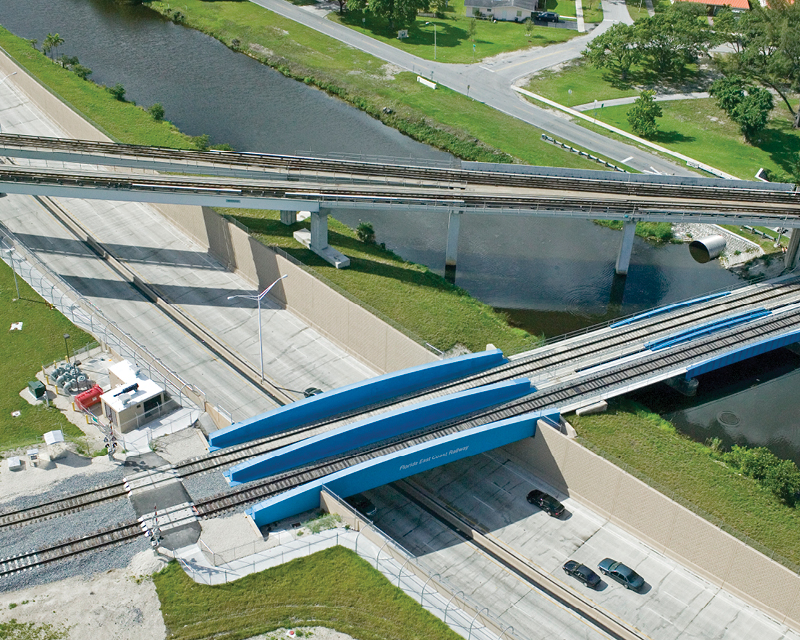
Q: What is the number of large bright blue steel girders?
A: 3